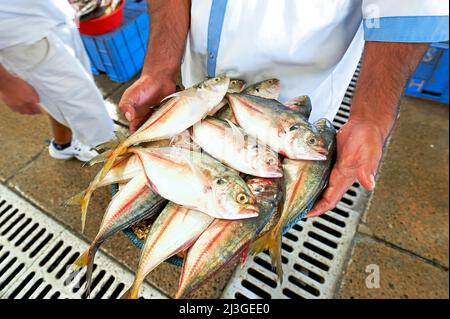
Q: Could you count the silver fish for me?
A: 12